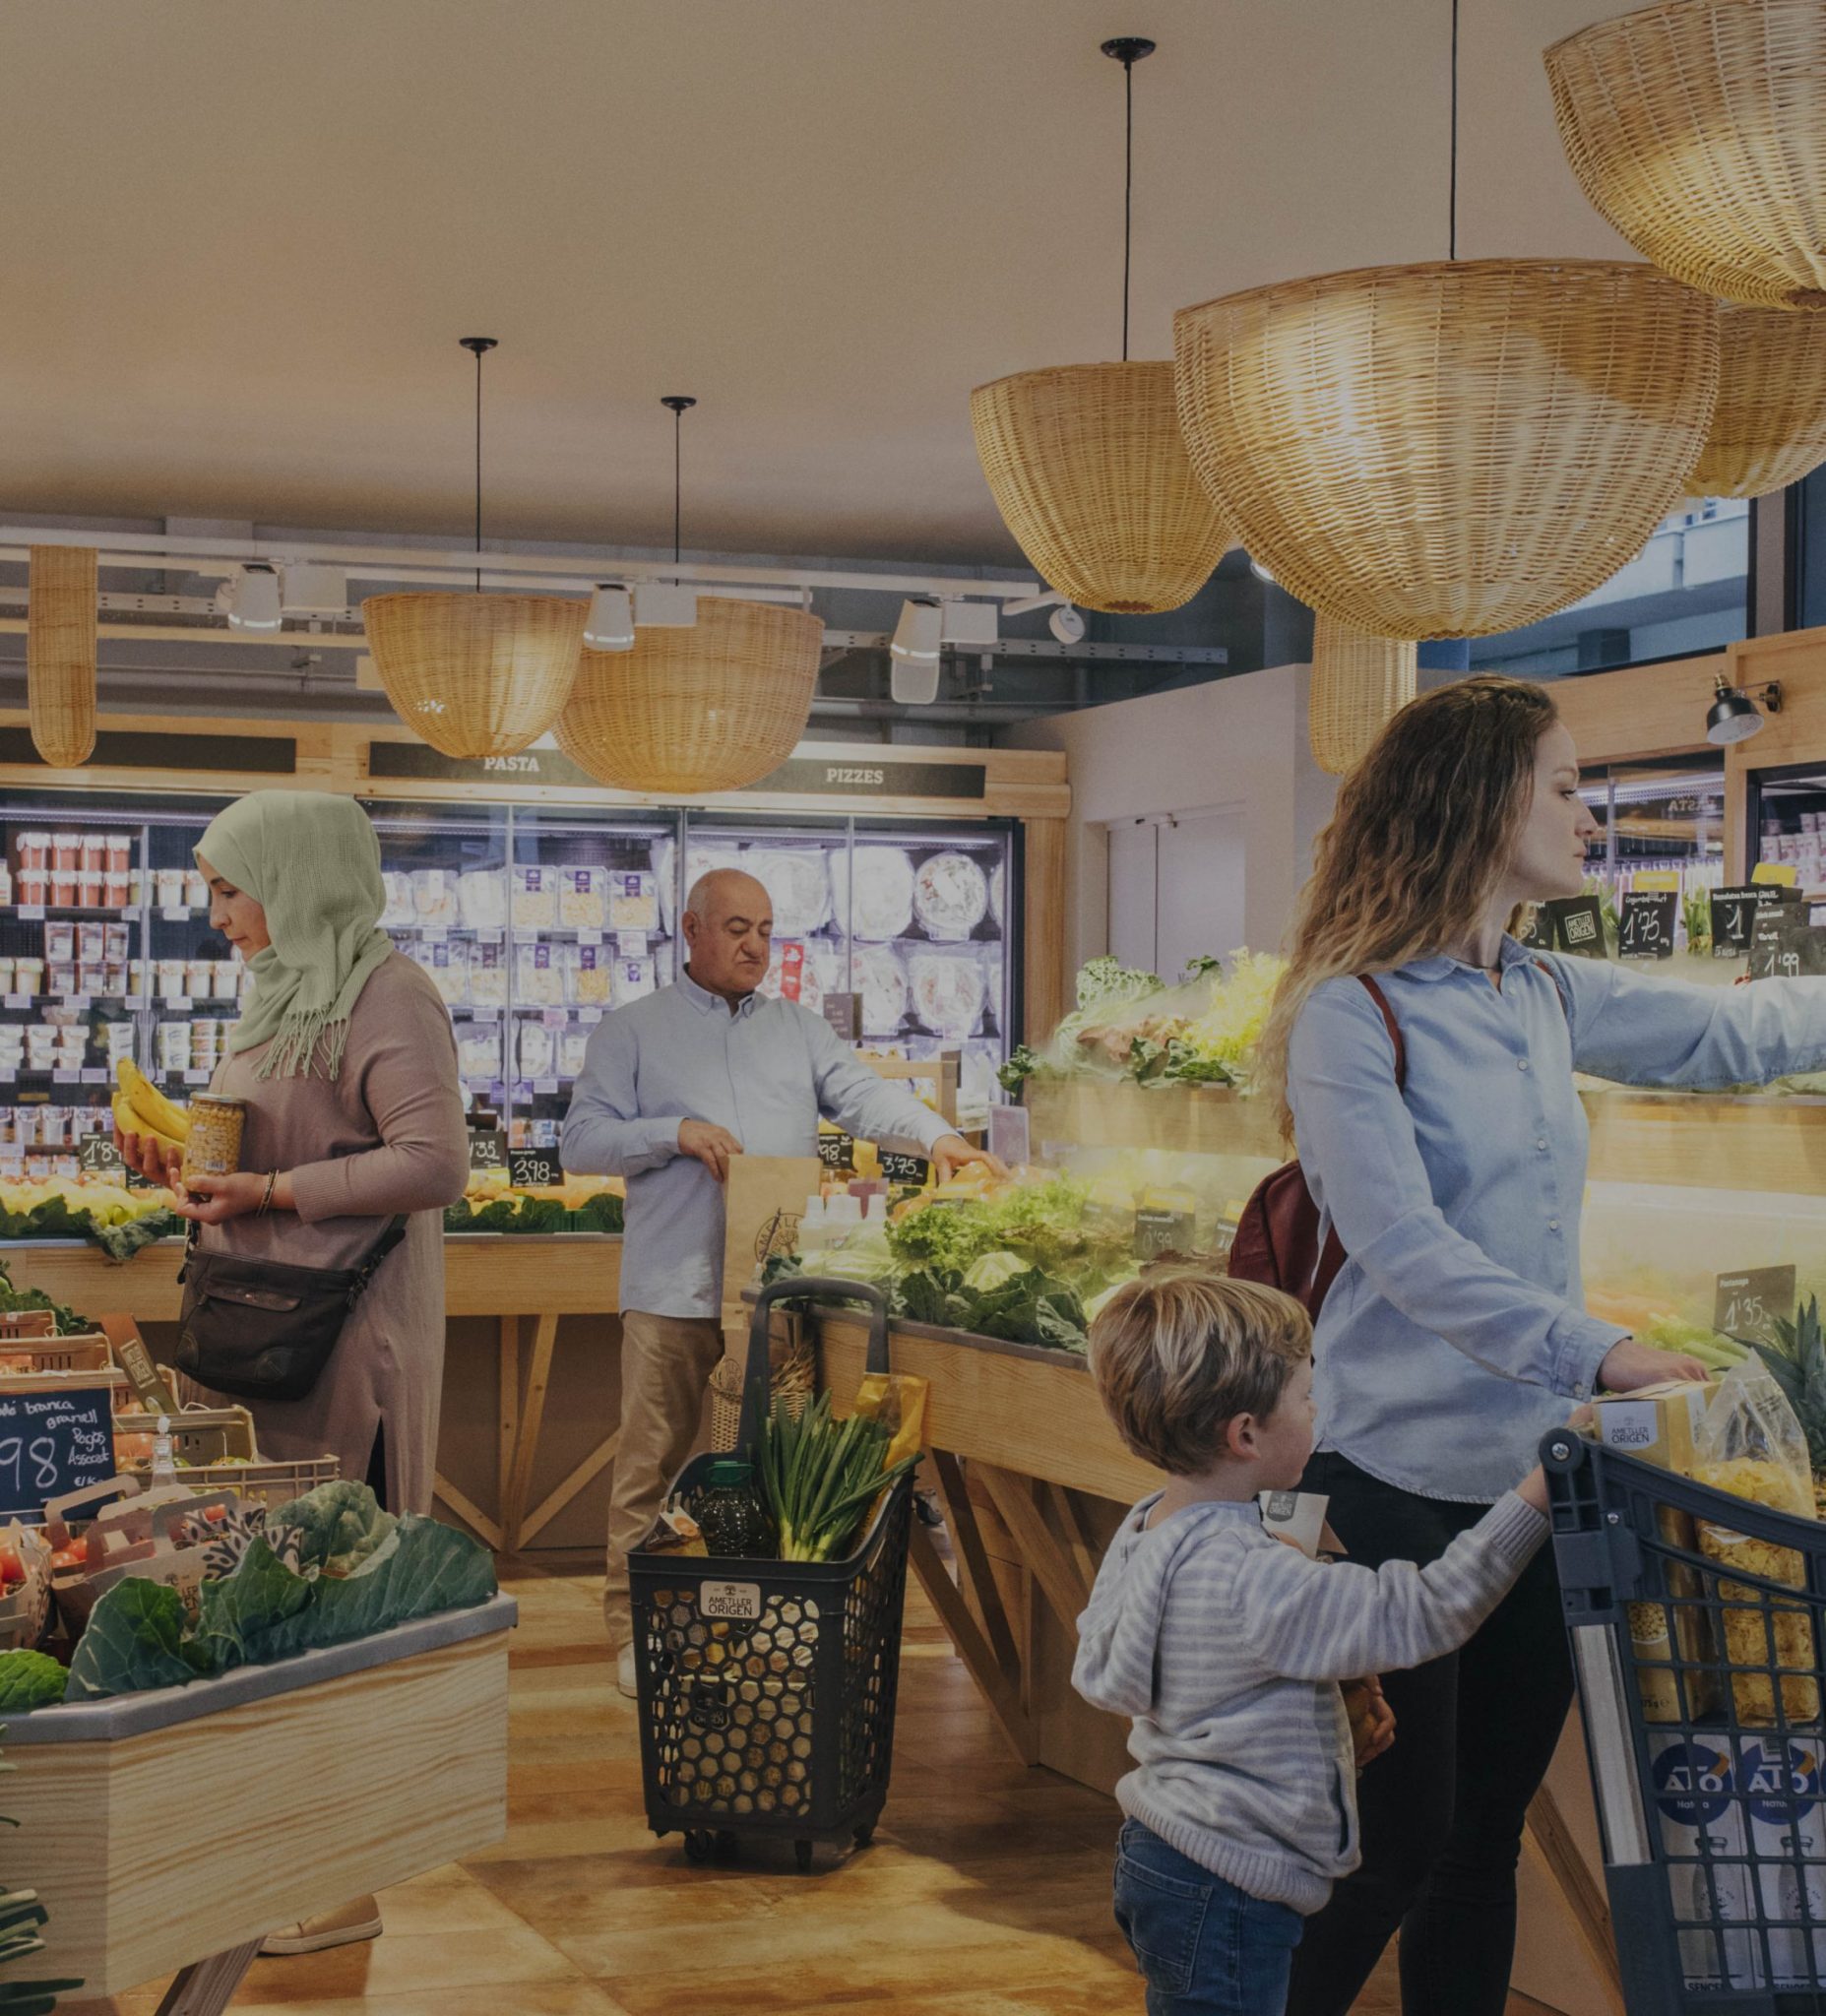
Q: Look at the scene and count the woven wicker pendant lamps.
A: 8